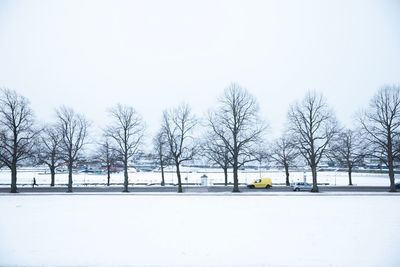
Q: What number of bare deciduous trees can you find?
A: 13